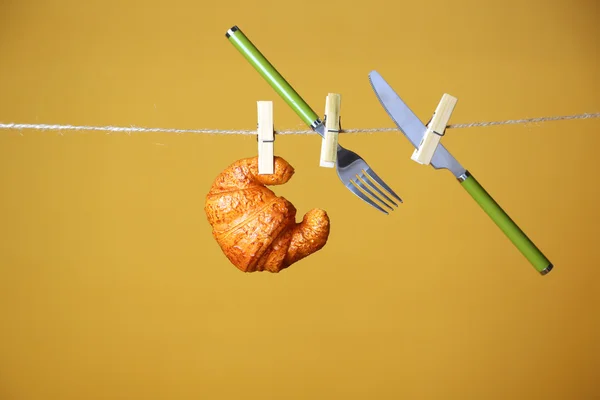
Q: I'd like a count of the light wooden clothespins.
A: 3